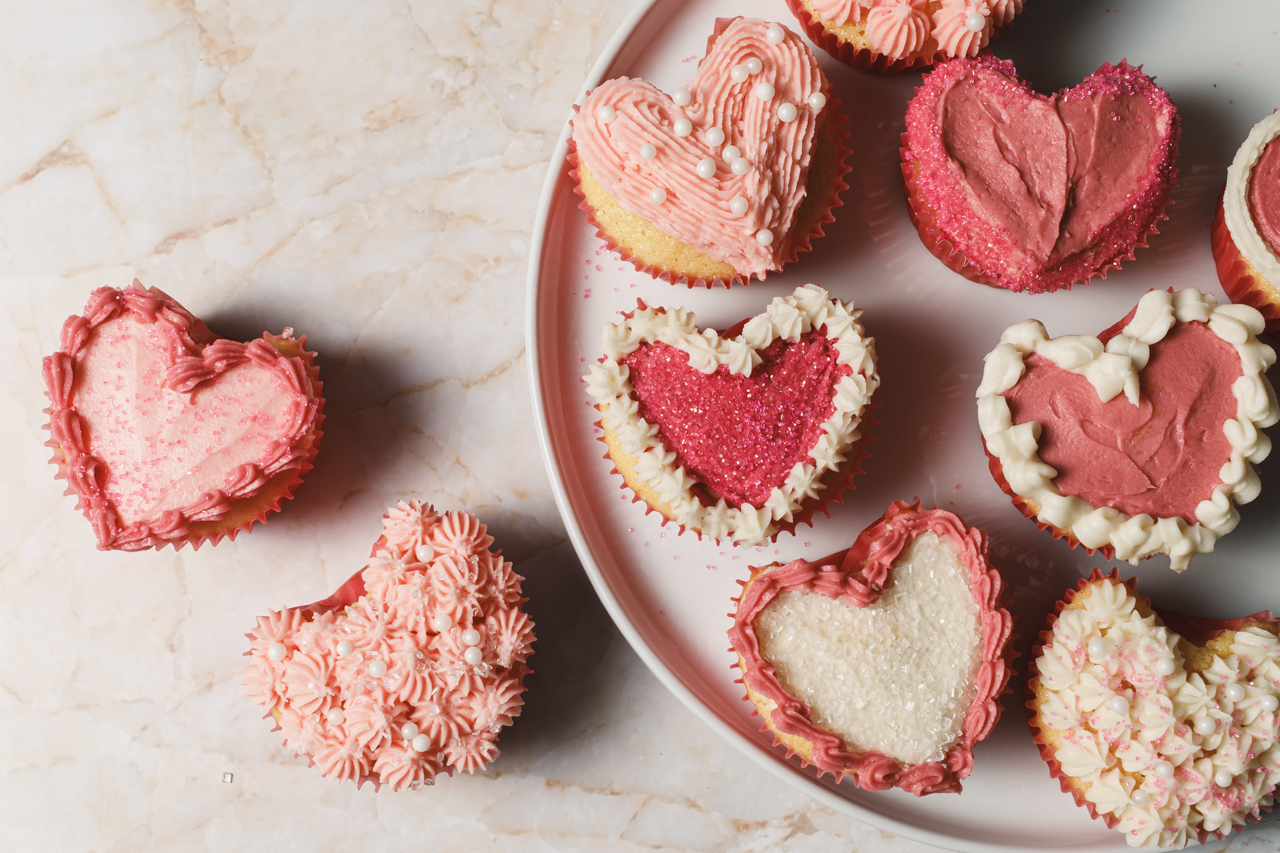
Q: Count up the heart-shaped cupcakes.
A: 8